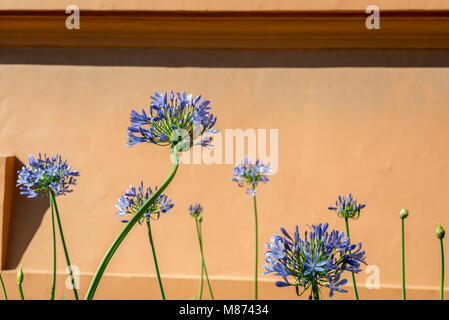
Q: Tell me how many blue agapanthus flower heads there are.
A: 7